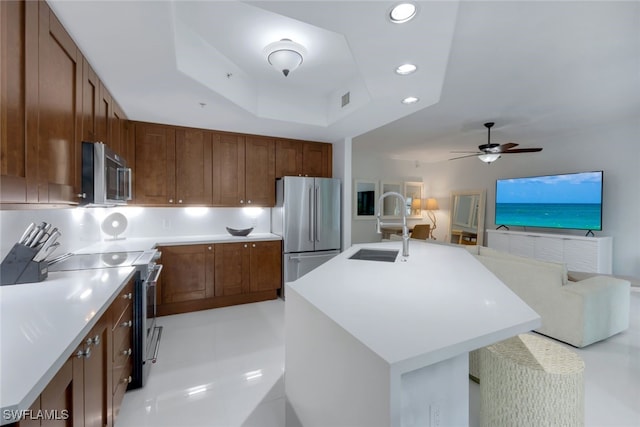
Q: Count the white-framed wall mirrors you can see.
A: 3